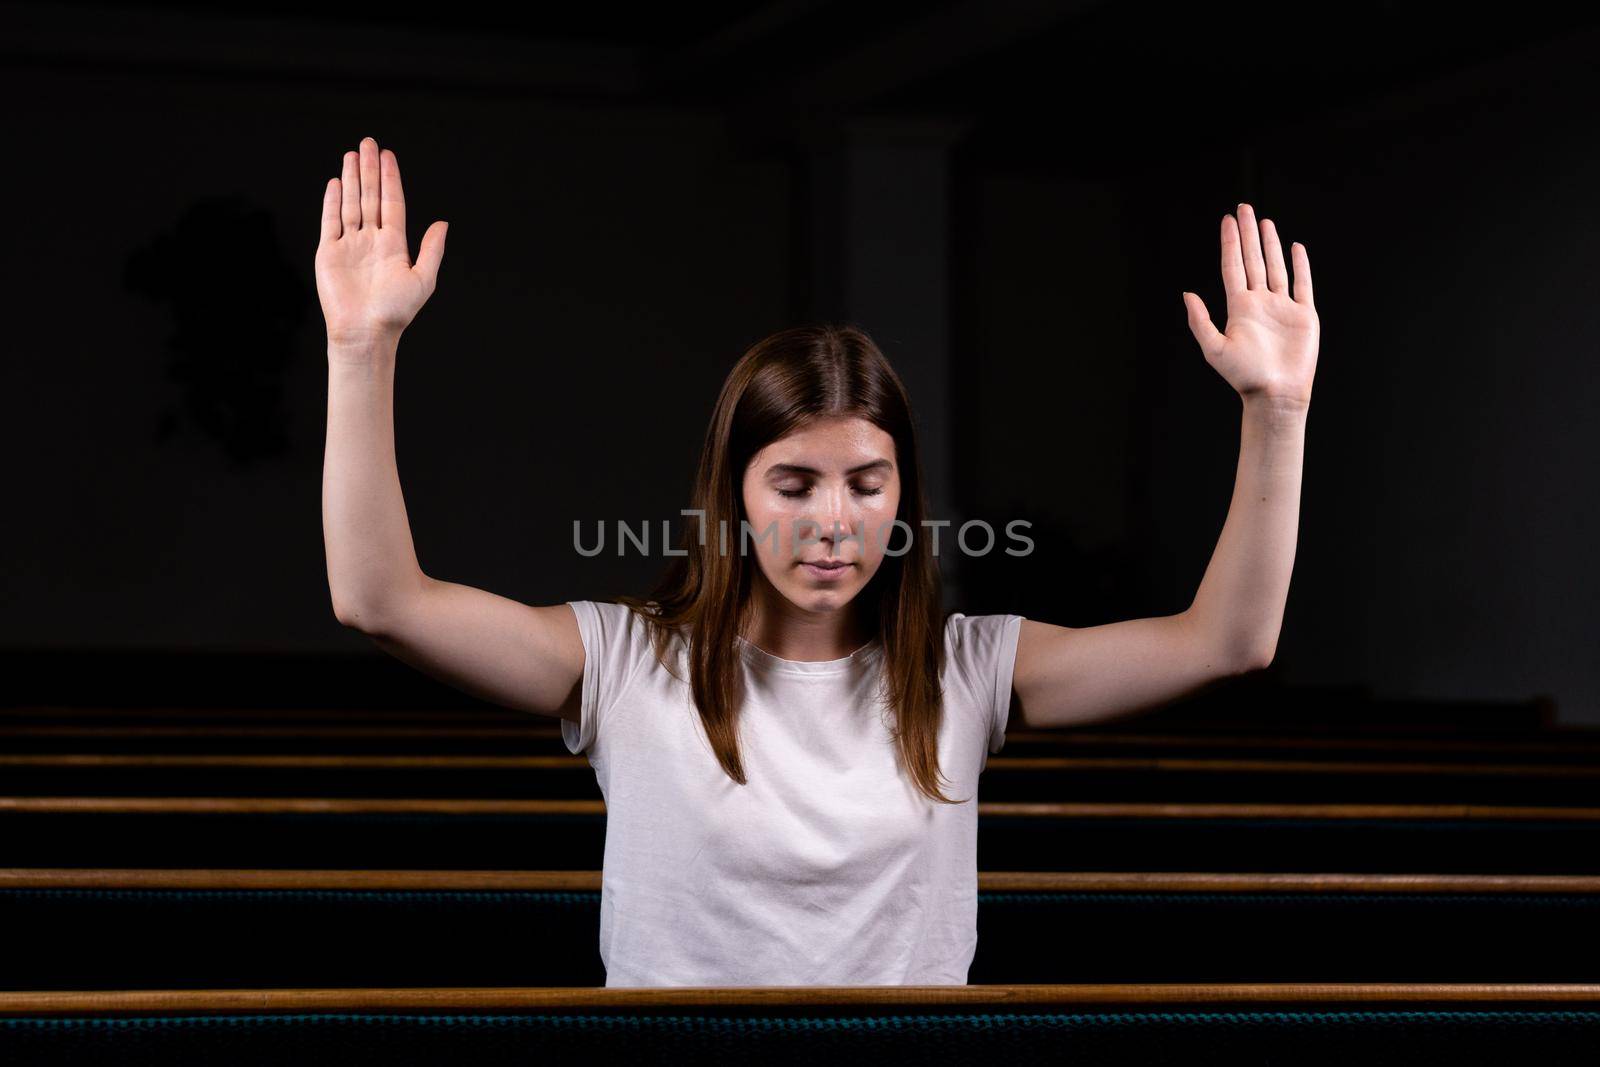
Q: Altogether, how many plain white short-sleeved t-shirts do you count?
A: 1